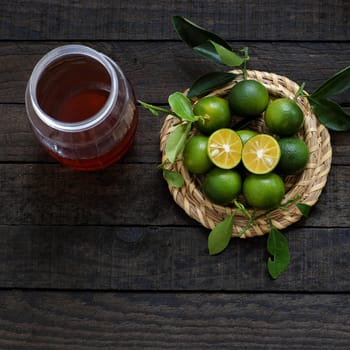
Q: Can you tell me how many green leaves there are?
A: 11